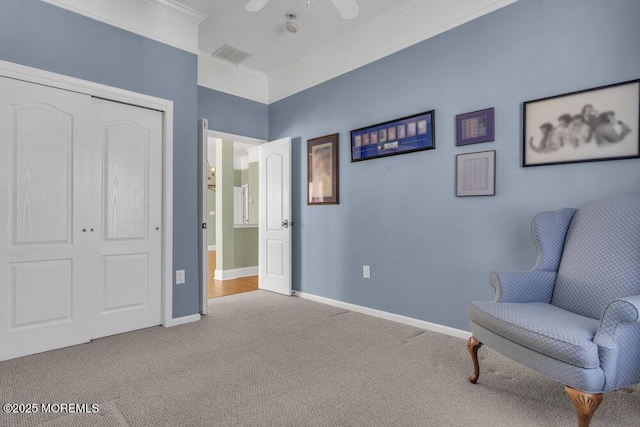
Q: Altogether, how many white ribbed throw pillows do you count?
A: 0